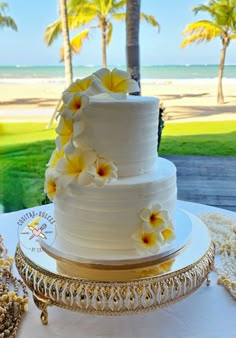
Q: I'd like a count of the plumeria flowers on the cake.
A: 11